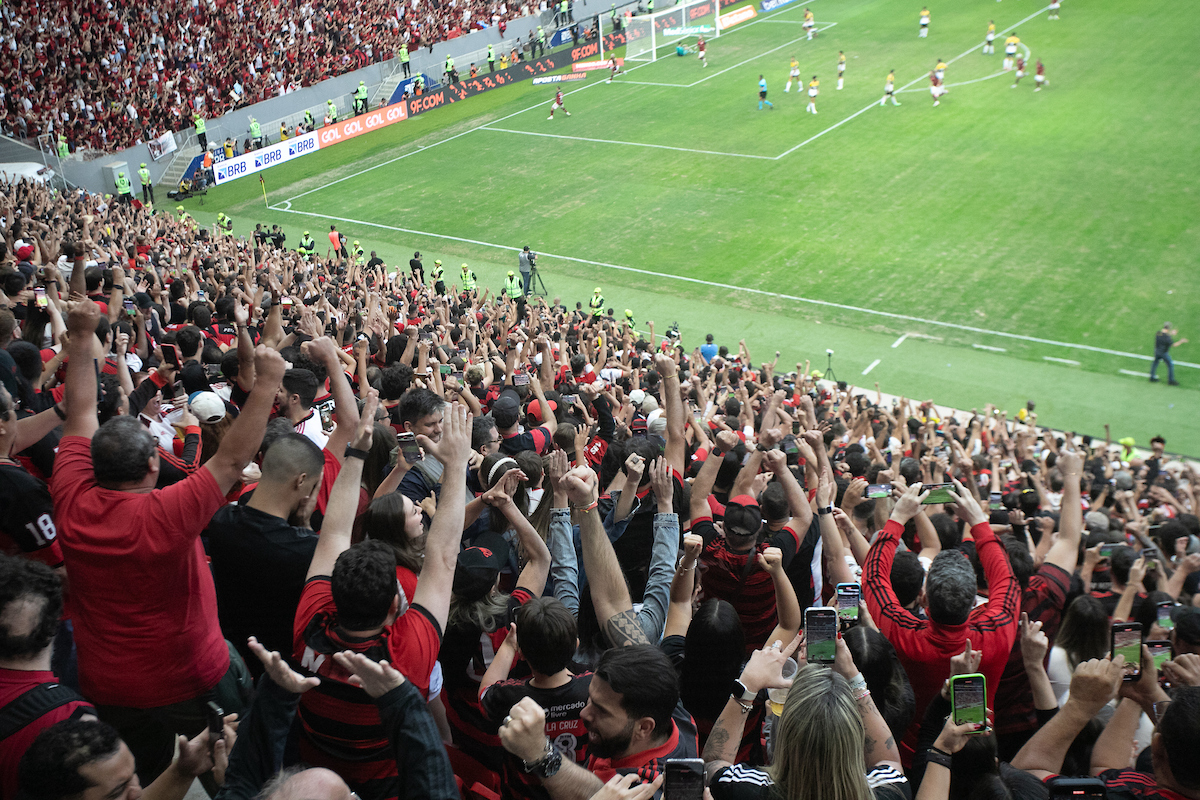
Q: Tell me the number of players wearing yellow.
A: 9